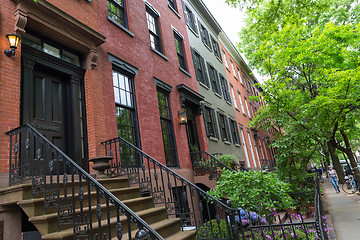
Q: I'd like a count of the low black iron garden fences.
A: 1